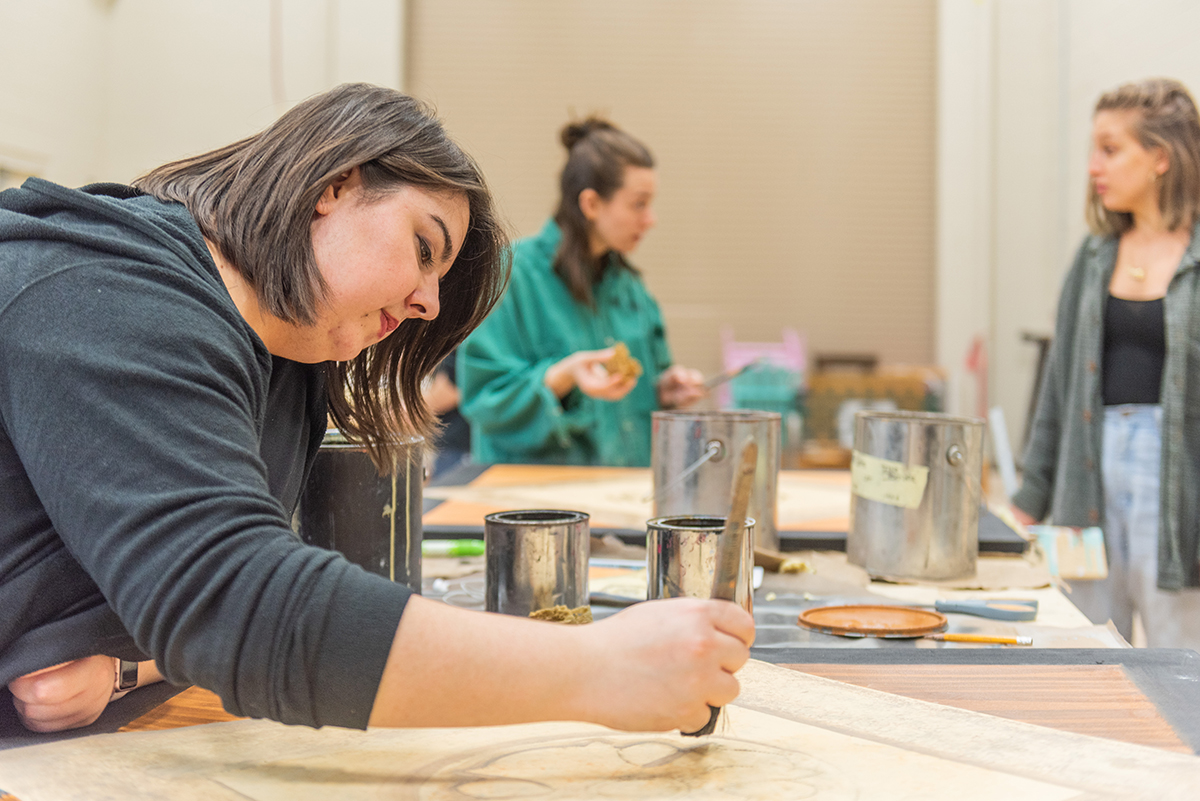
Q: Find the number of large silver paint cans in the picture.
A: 2